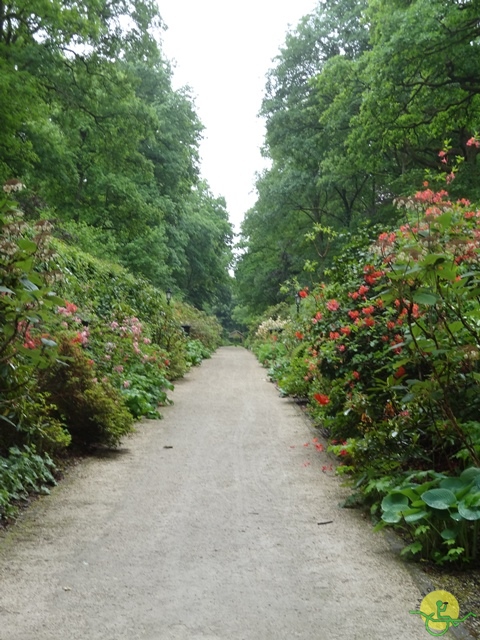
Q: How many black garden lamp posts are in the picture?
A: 2